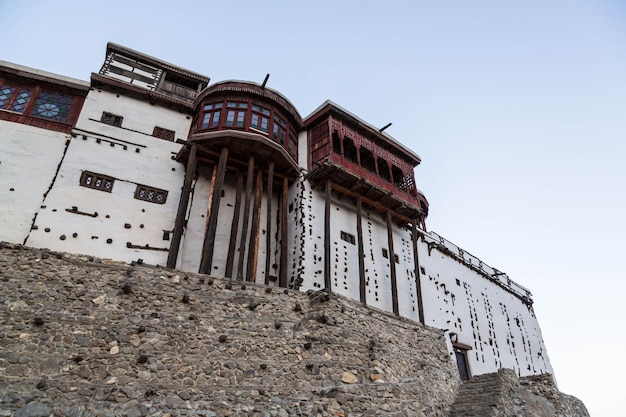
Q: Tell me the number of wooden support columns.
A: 12